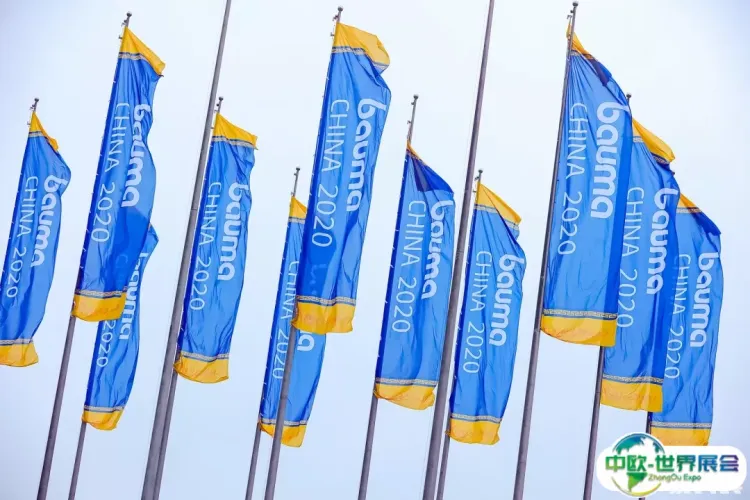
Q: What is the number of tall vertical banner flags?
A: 11